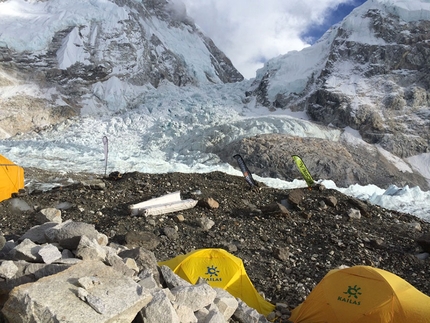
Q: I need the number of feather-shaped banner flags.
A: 3